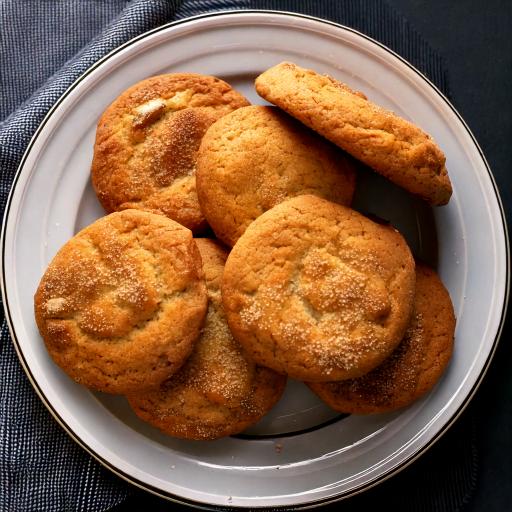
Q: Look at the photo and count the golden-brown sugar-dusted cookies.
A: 7